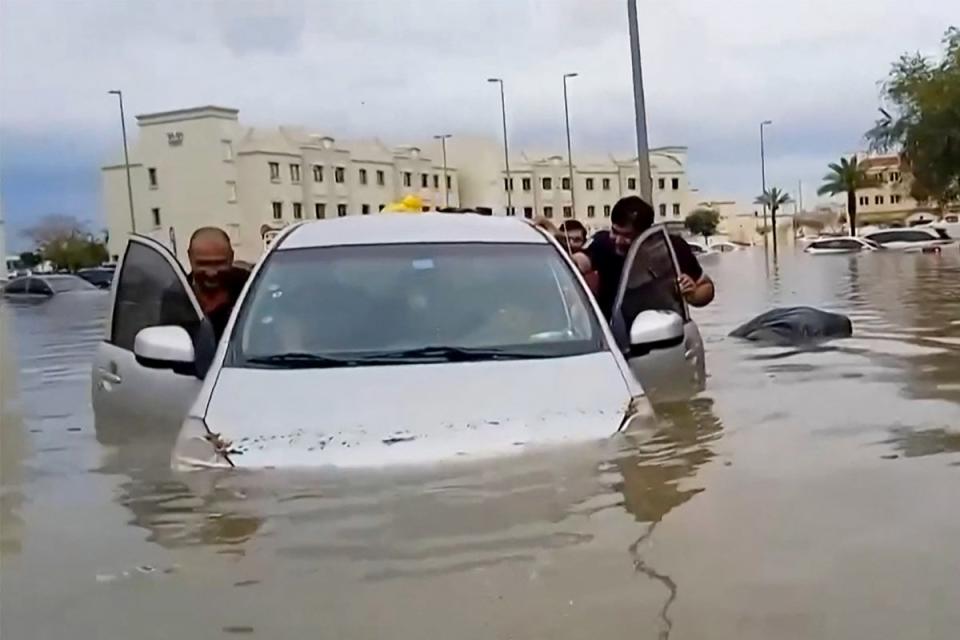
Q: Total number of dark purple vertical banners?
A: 0